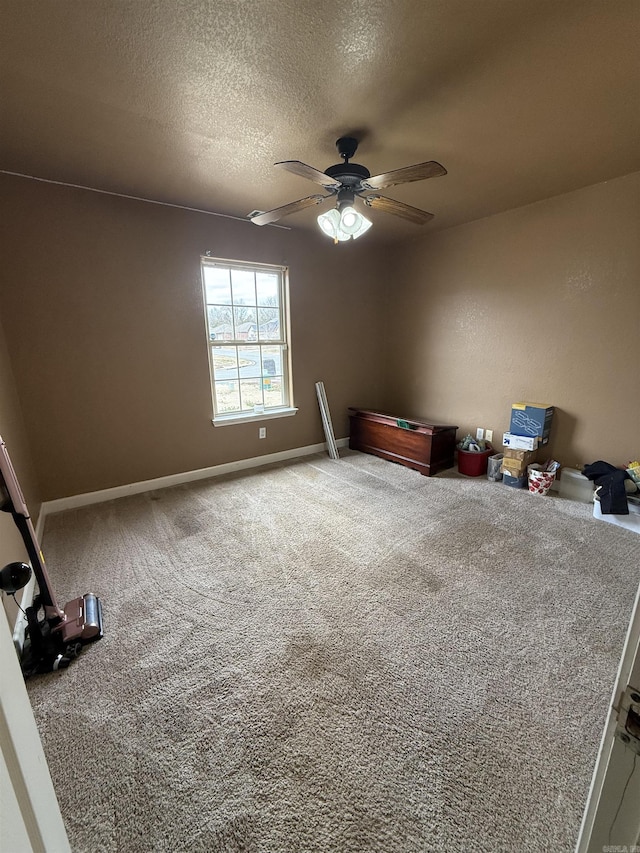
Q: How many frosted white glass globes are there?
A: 4